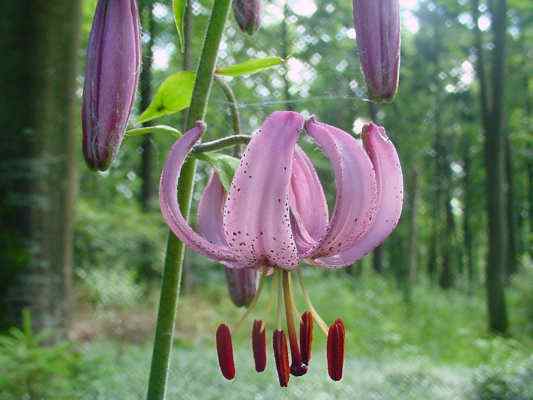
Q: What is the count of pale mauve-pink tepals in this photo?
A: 6